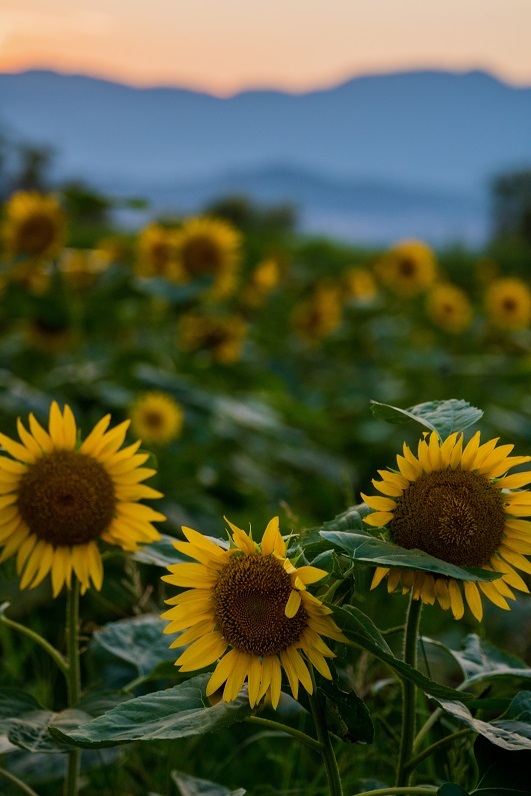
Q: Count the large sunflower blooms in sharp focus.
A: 3